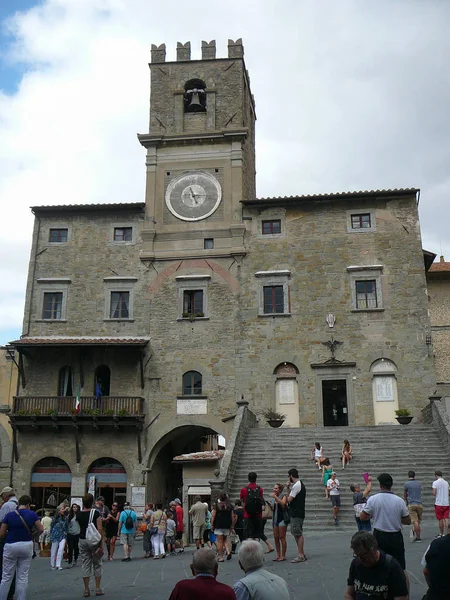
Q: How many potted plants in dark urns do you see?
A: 2